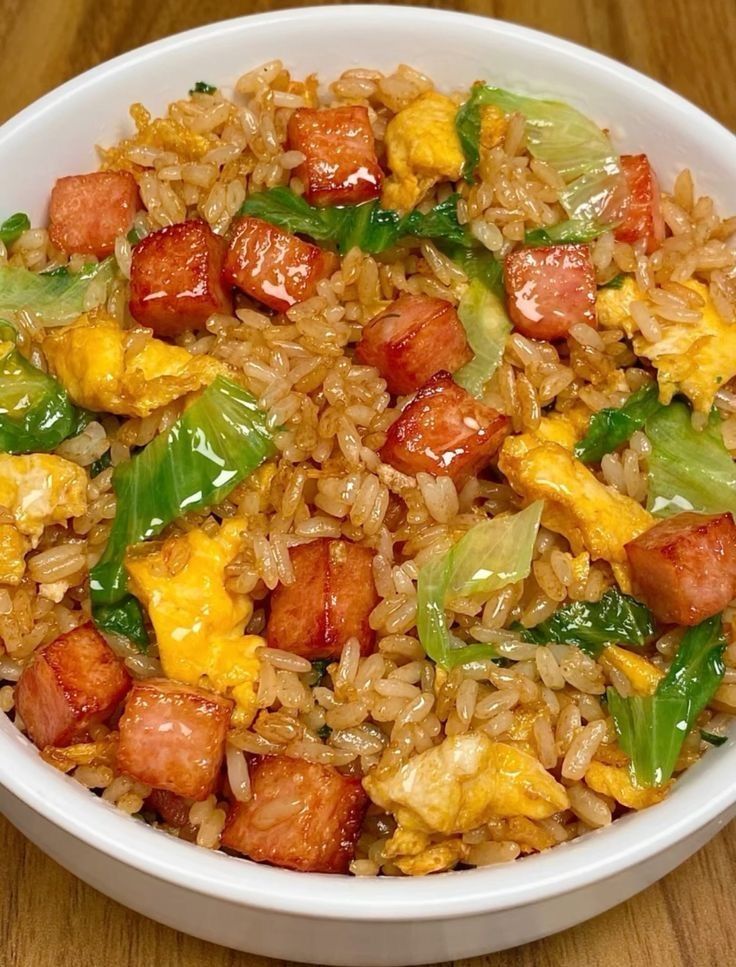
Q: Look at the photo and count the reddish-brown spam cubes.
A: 13